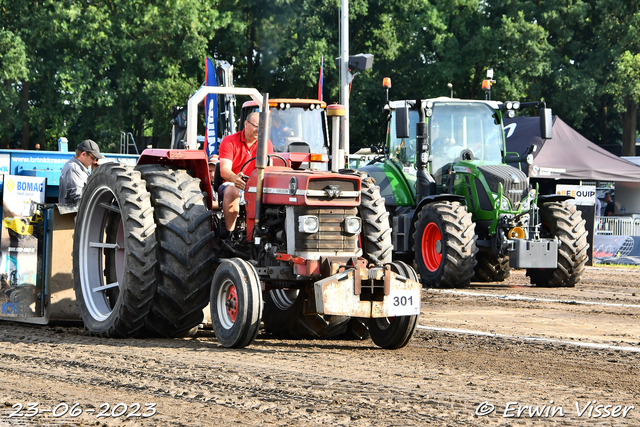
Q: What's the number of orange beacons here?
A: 2